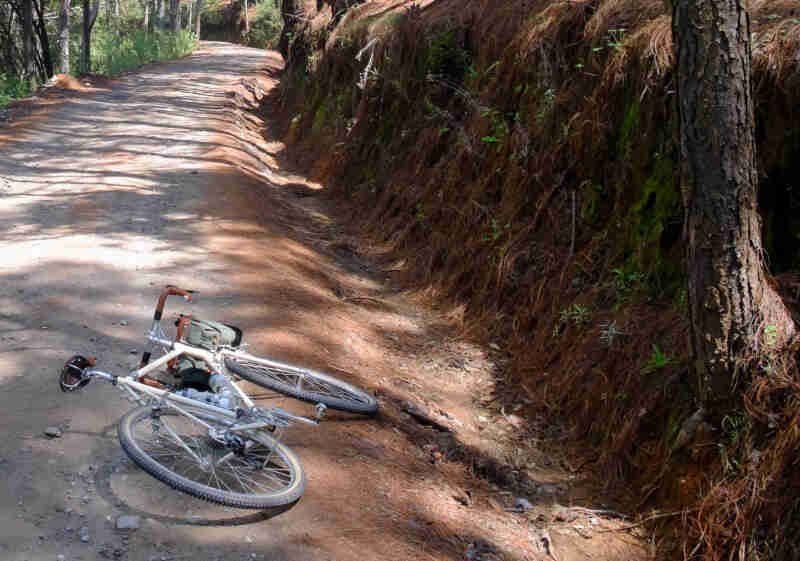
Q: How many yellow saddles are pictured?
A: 0